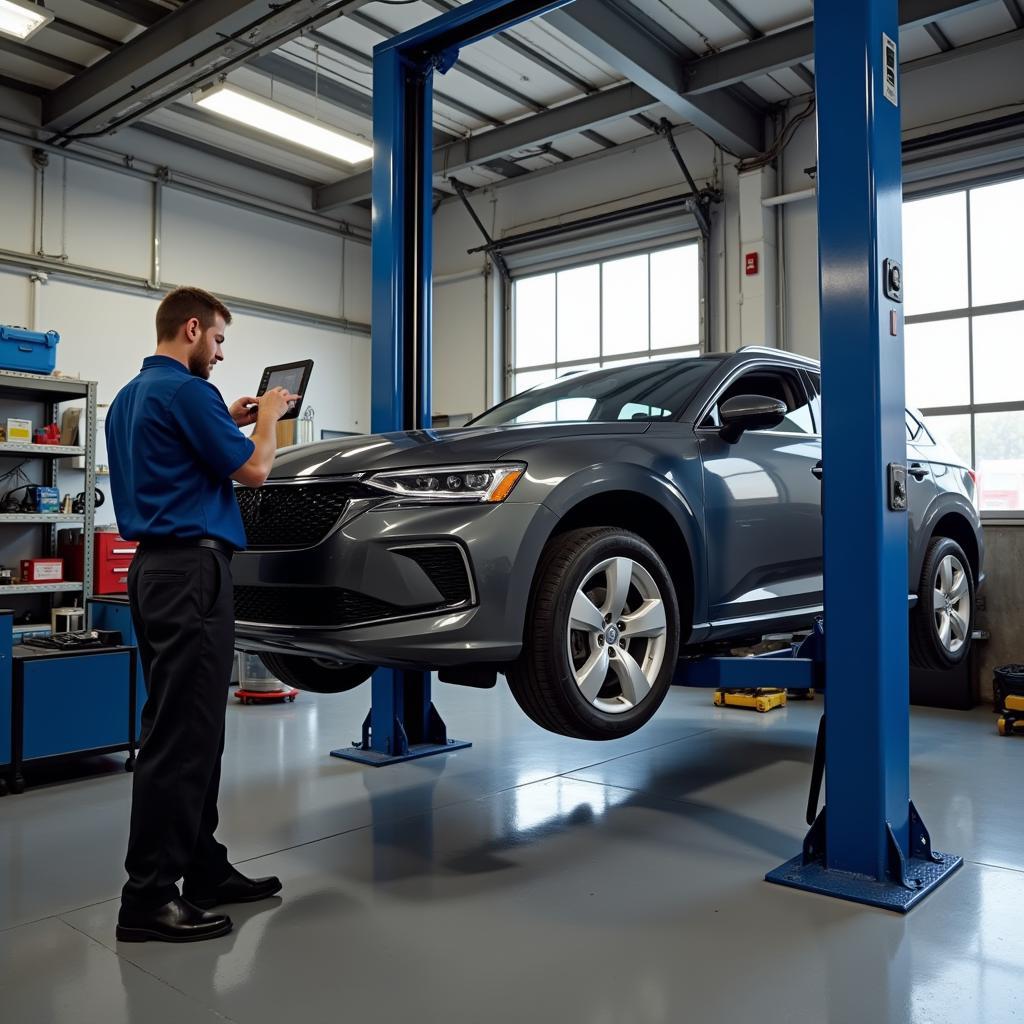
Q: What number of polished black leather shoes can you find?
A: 2